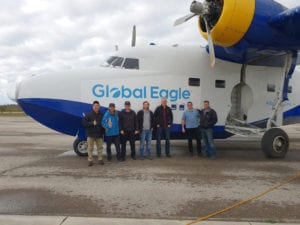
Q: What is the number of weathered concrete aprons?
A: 1